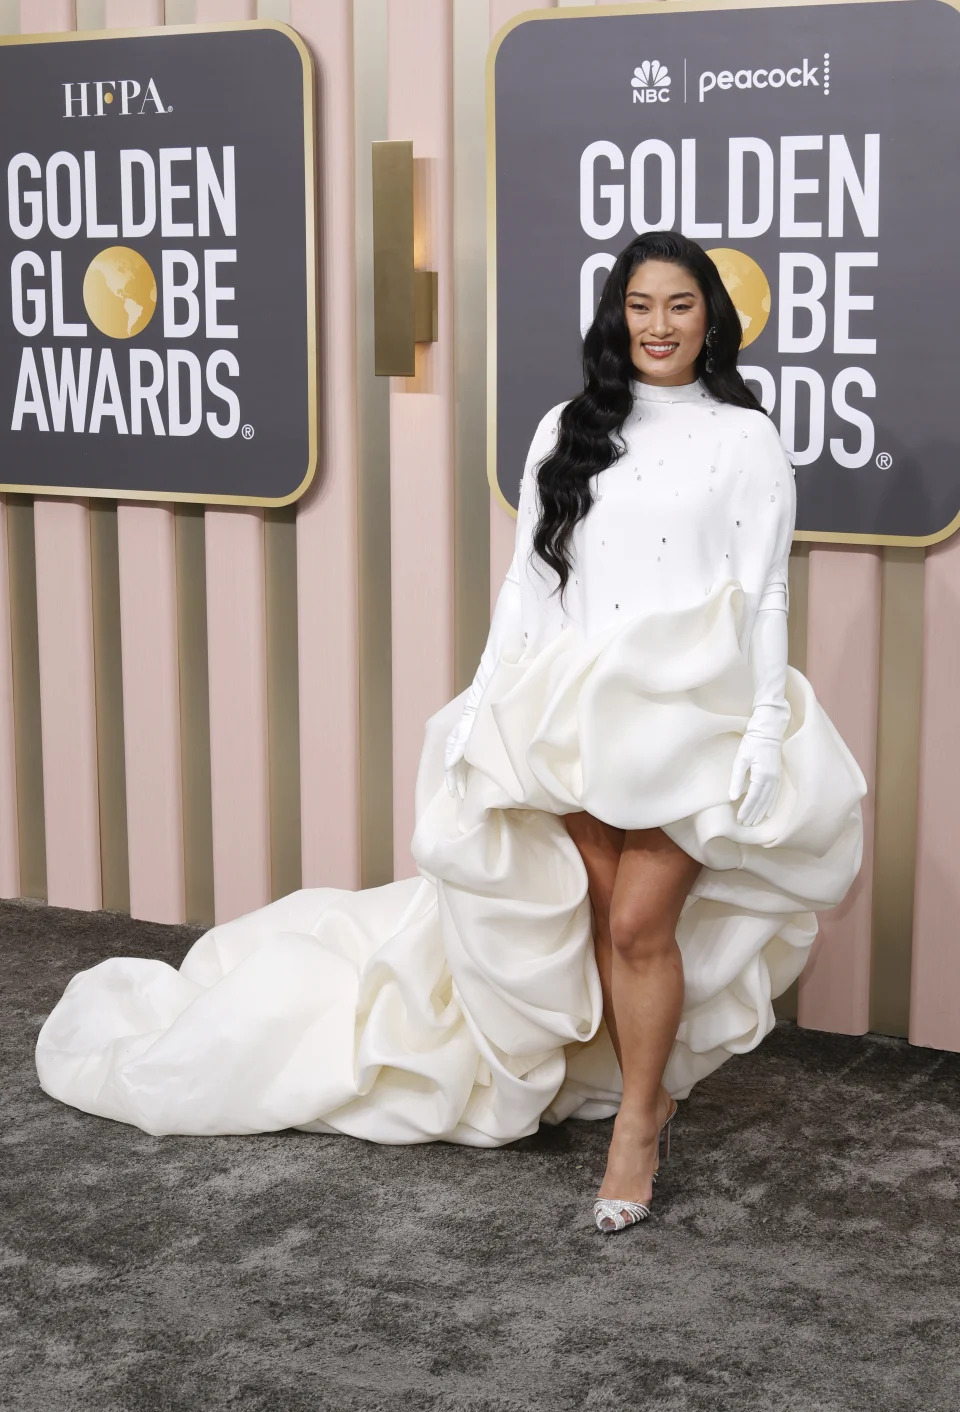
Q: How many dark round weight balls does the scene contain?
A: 0